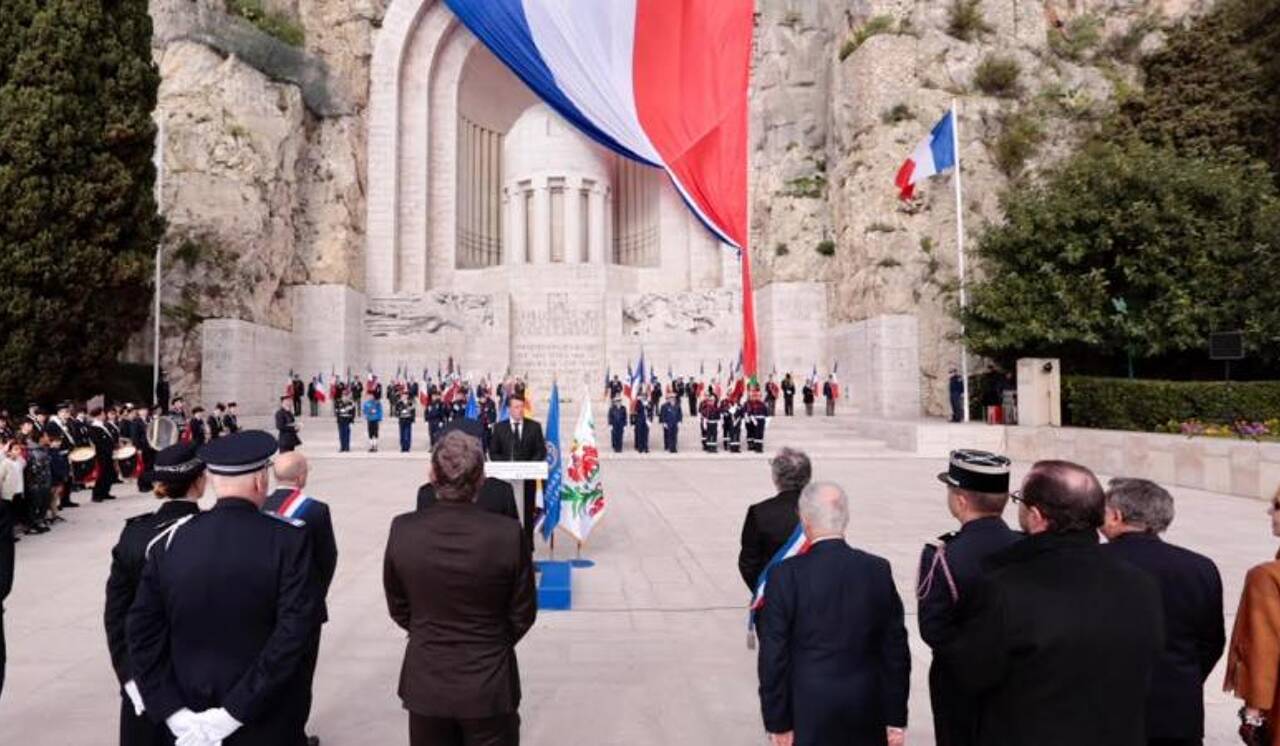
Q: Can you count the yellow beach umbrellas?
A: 0